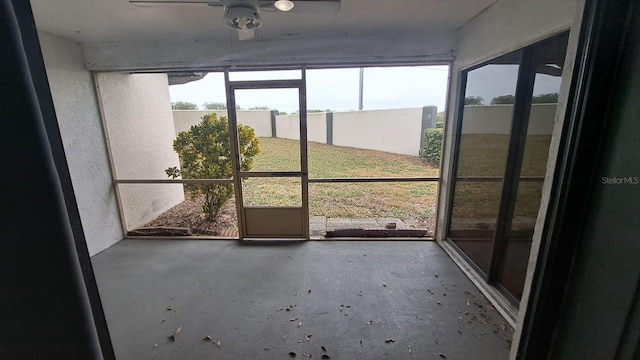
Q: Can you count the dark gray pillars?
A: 3